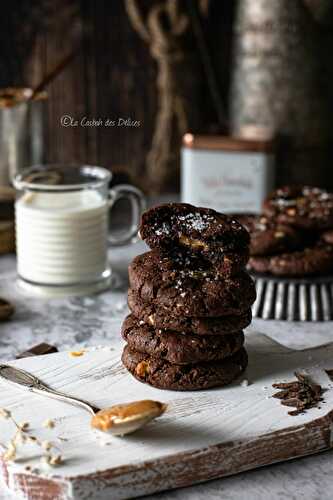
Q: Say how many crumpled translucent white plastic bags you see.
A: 0